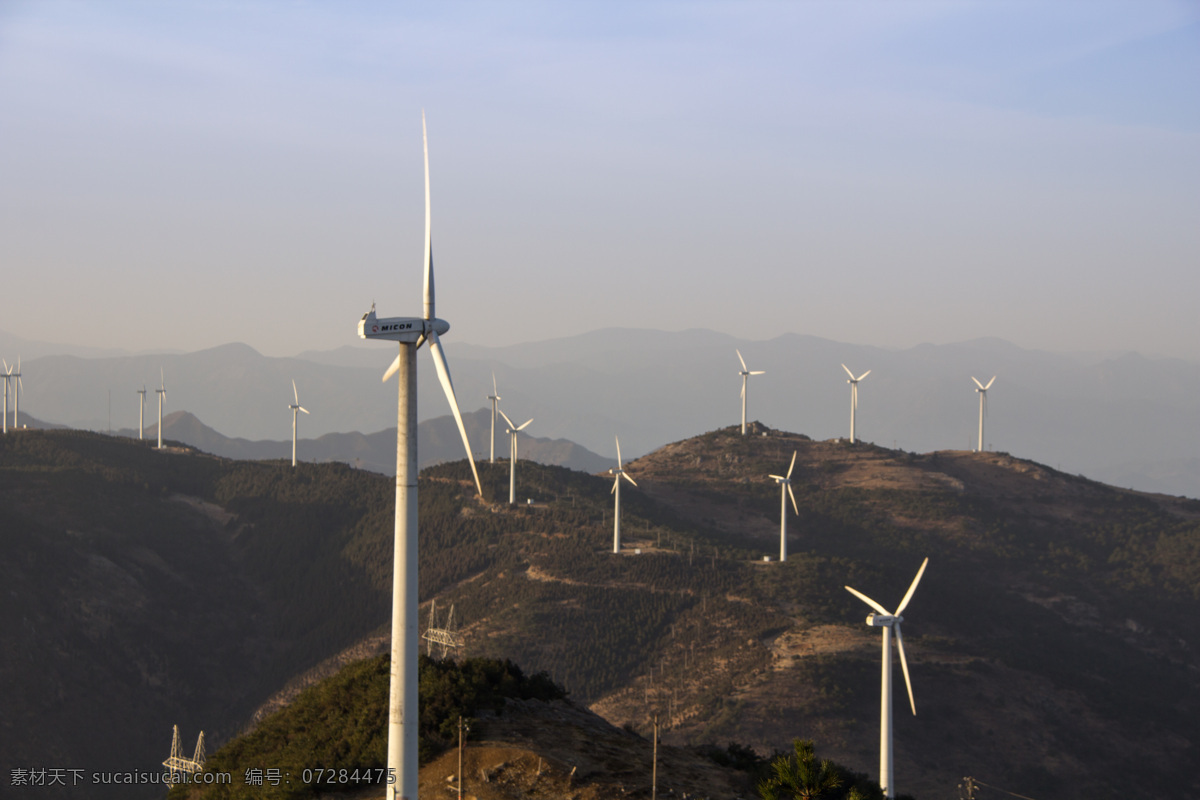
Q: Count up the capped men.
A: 0